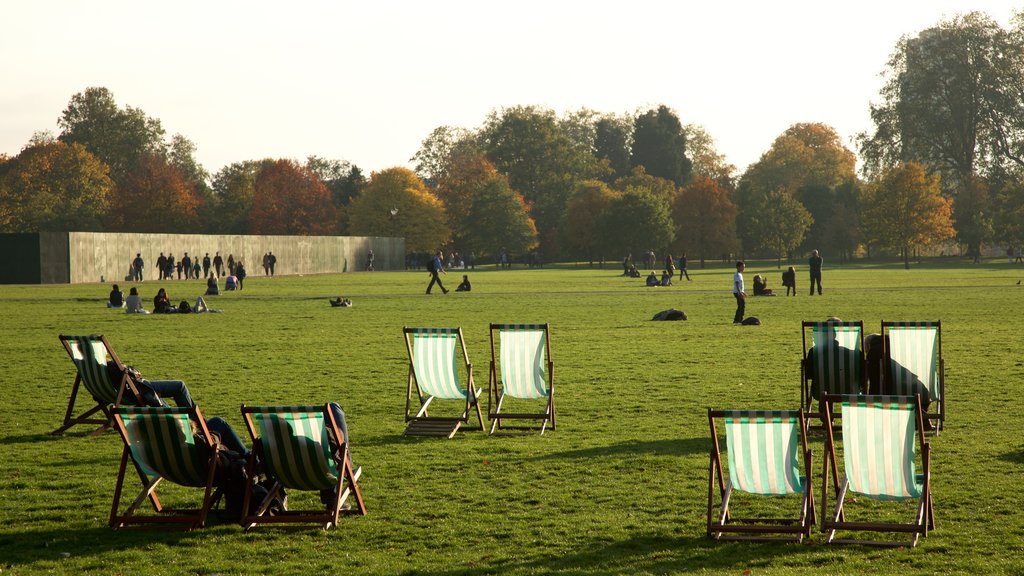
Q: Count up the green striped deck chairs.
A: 9